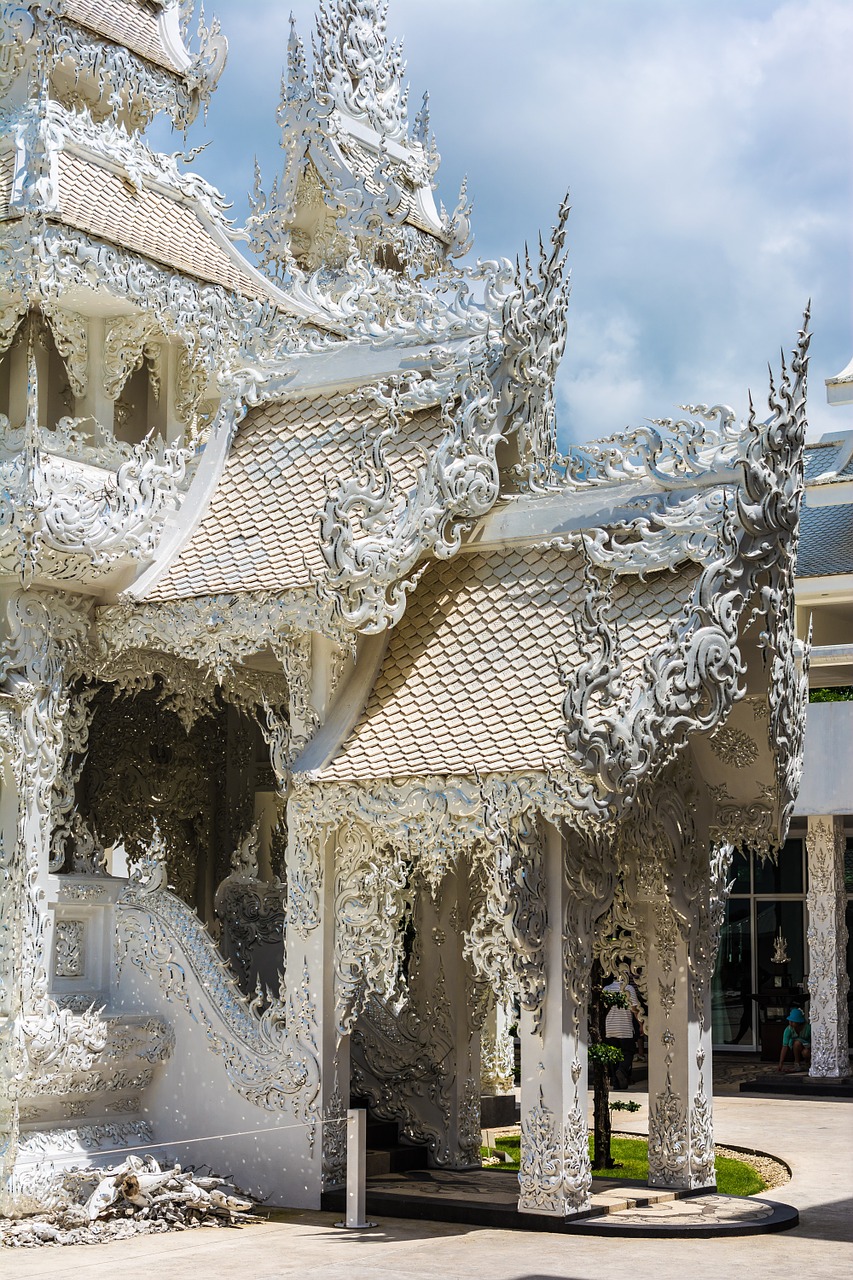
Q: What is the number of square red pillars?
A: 0